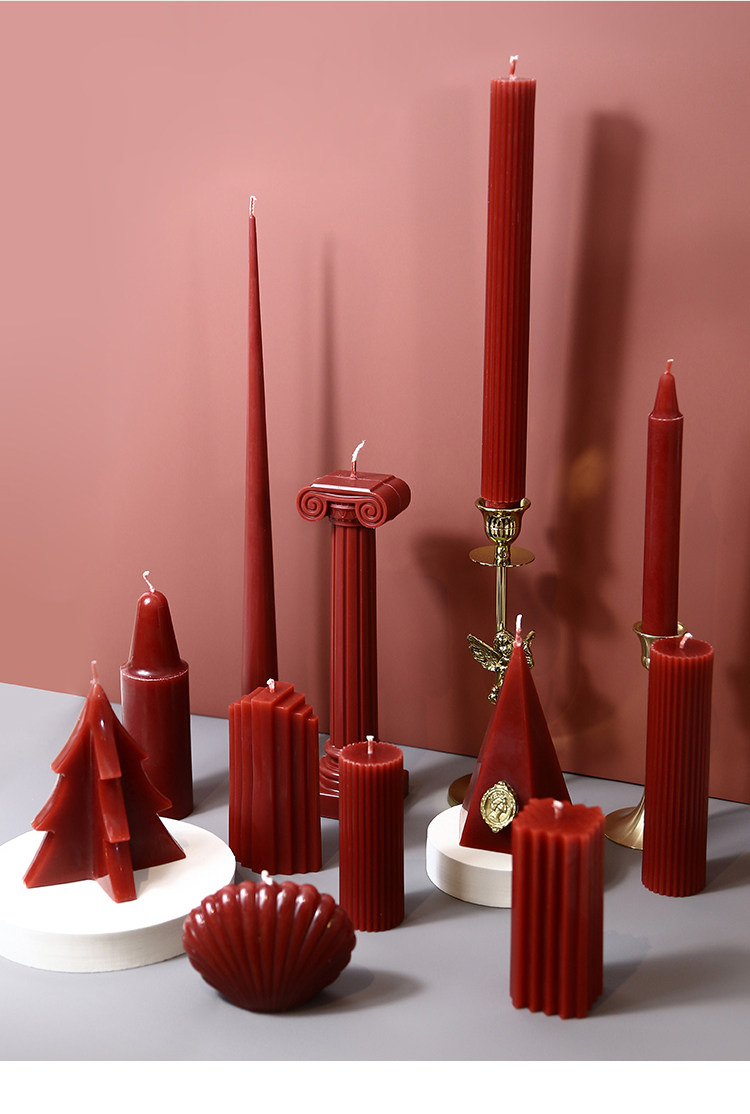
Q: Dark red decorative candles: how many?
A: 12